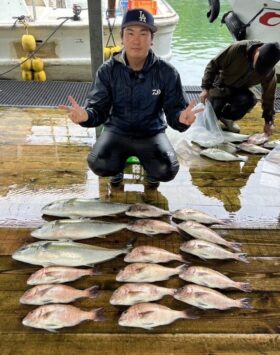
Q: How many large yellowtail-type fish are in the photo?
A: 3